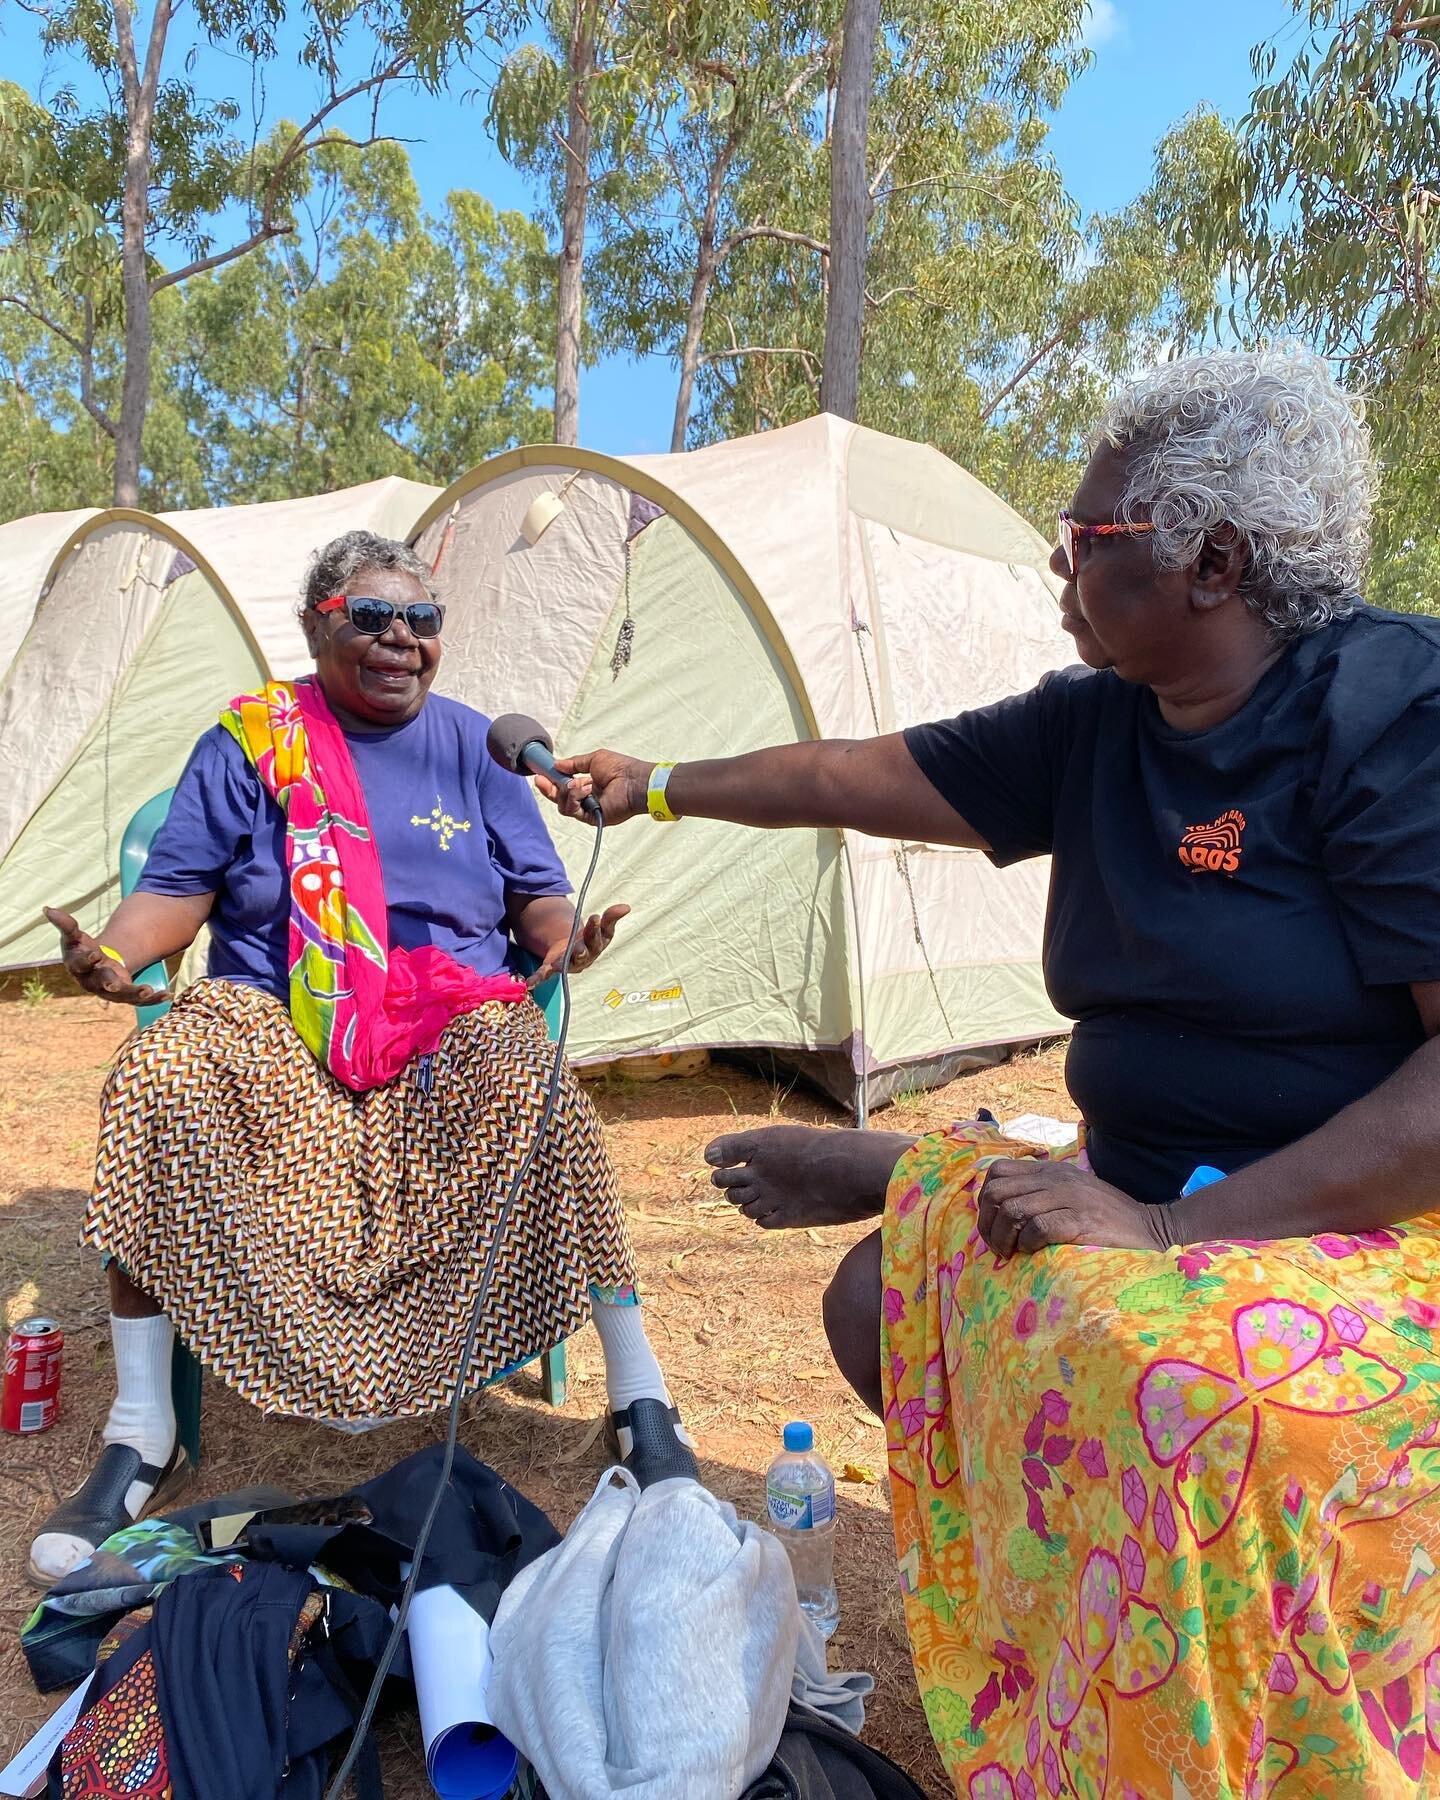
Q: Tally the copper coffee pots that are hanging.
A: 0